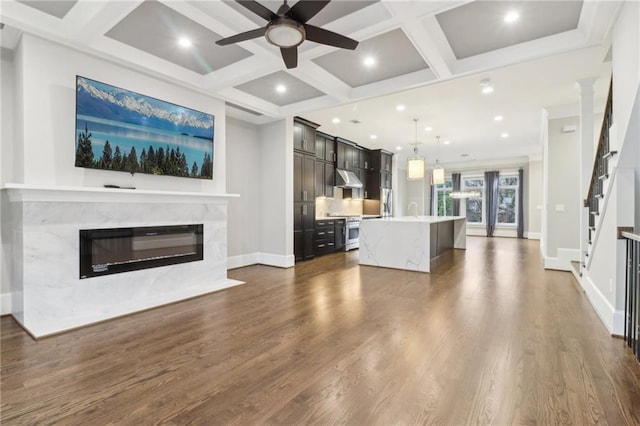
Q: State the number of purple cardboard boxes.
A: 0